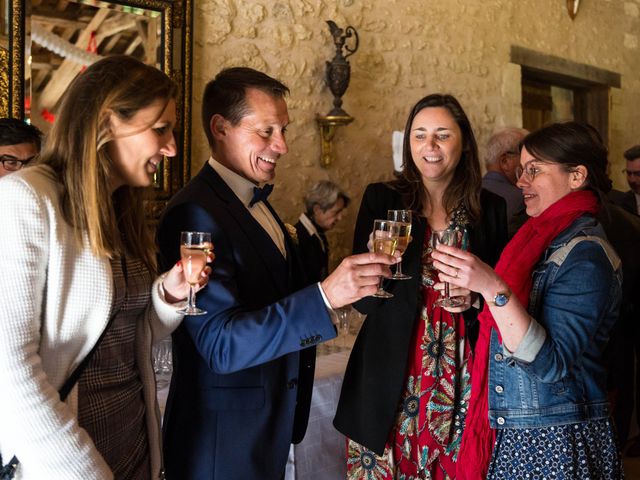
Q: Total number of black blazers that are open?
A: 1